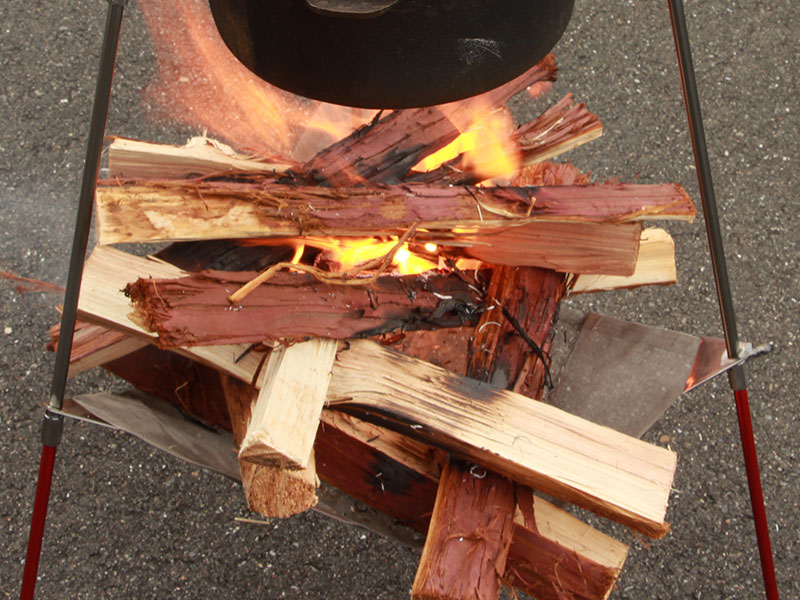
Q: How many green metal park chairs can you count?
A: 0